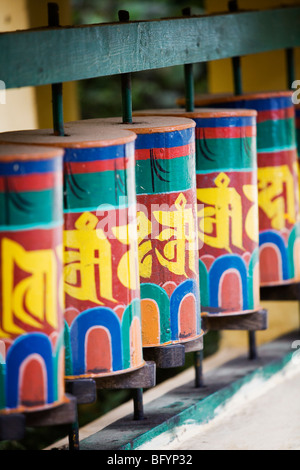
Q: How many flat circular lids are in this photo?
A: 5